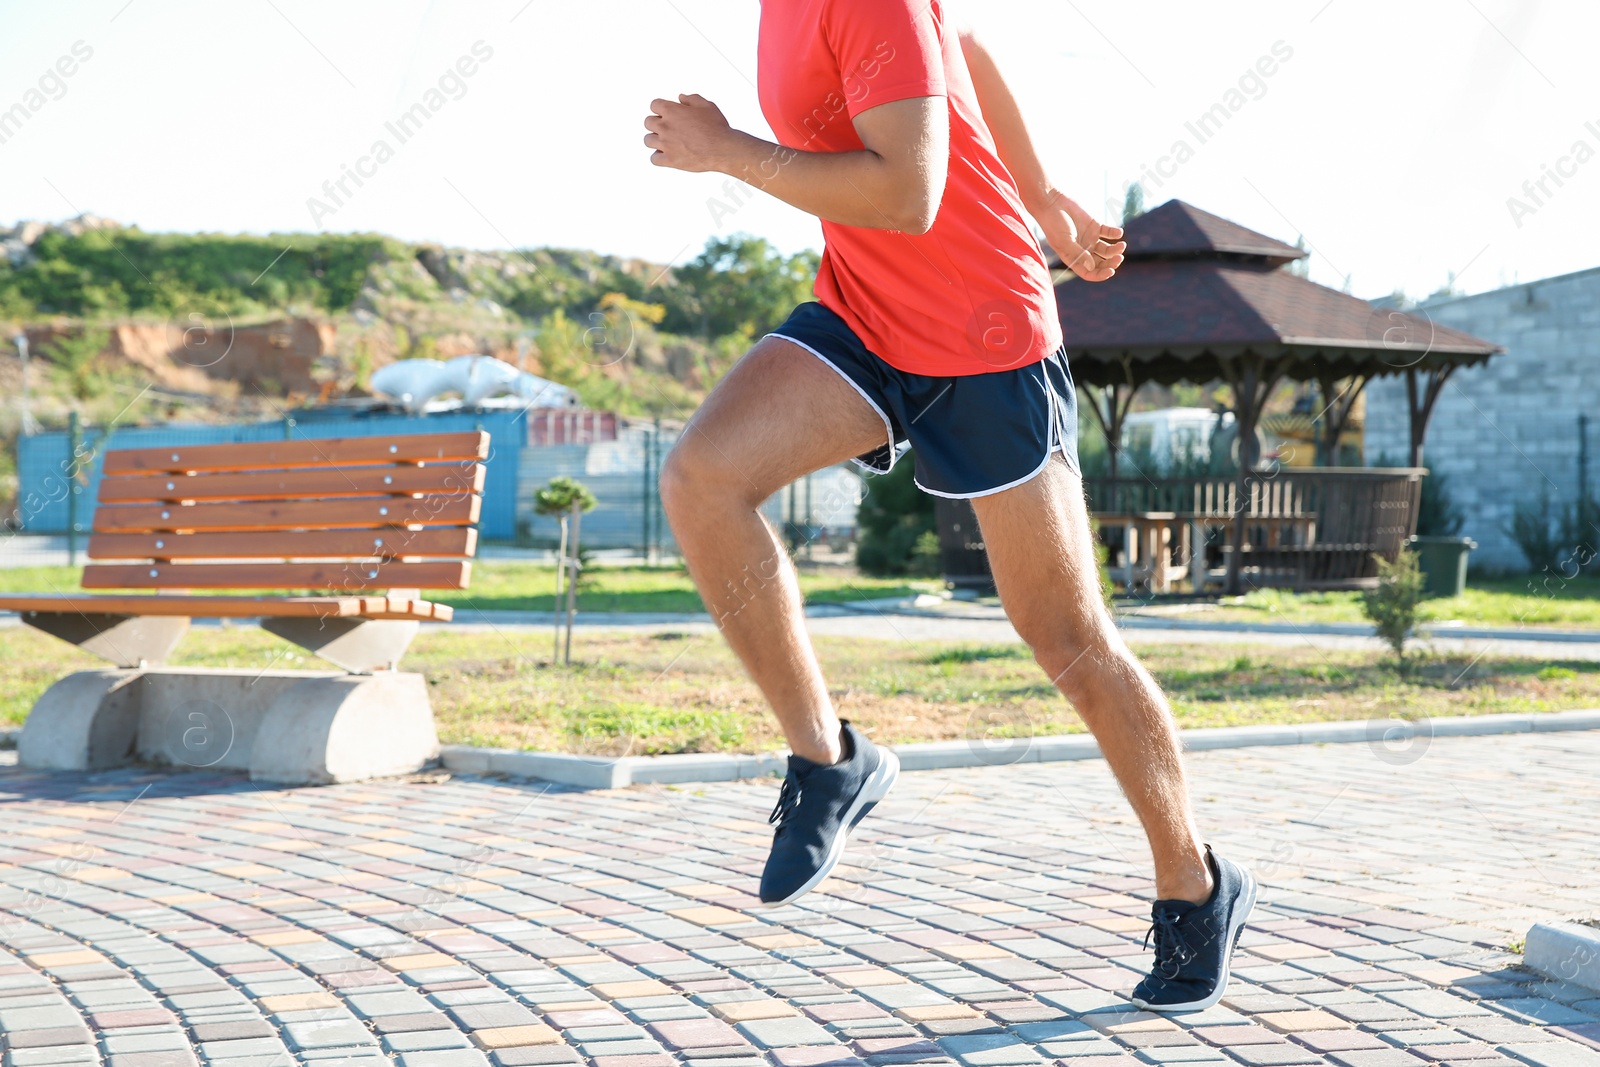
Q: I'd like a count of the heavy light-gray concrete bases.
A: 2